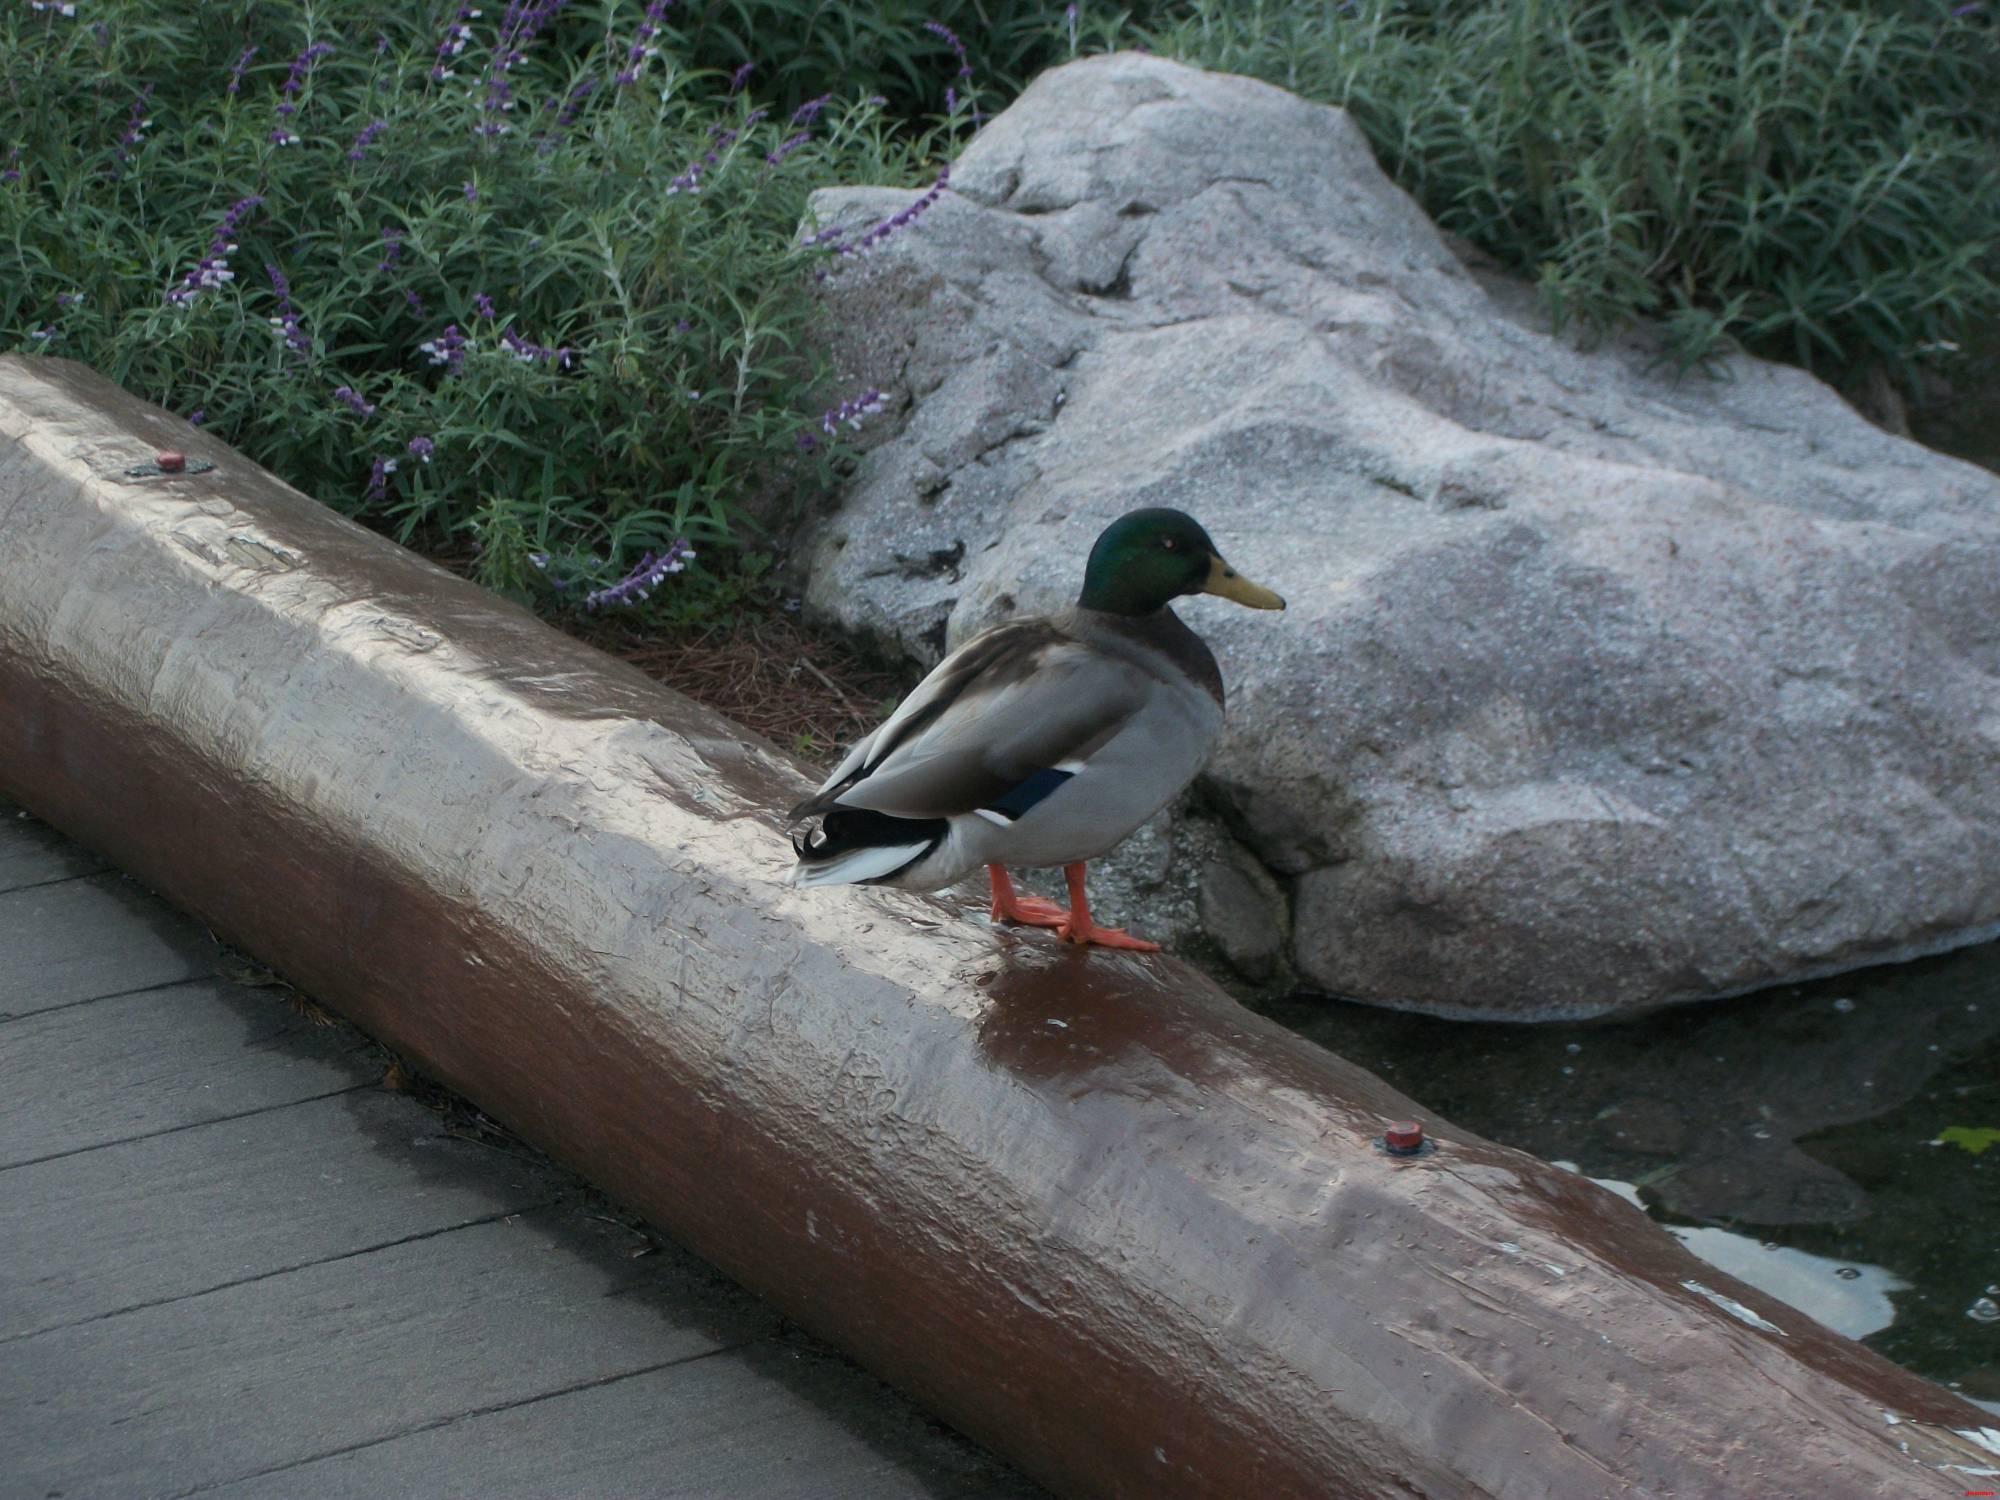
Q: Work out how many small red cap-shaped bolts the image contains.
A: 2